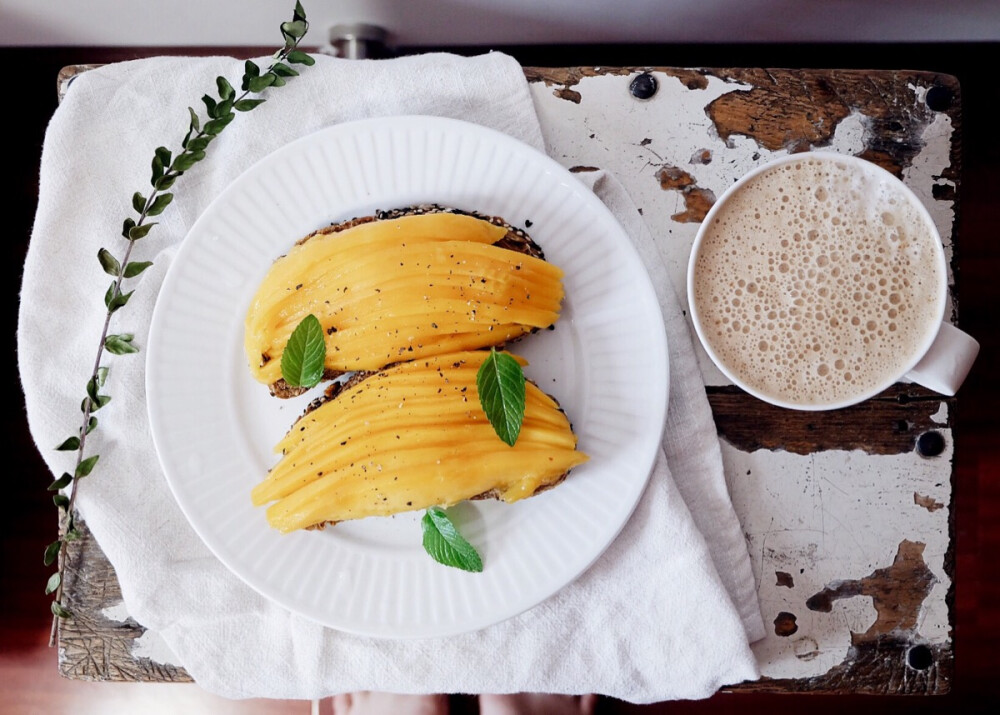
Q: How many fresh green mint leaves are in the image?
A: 3